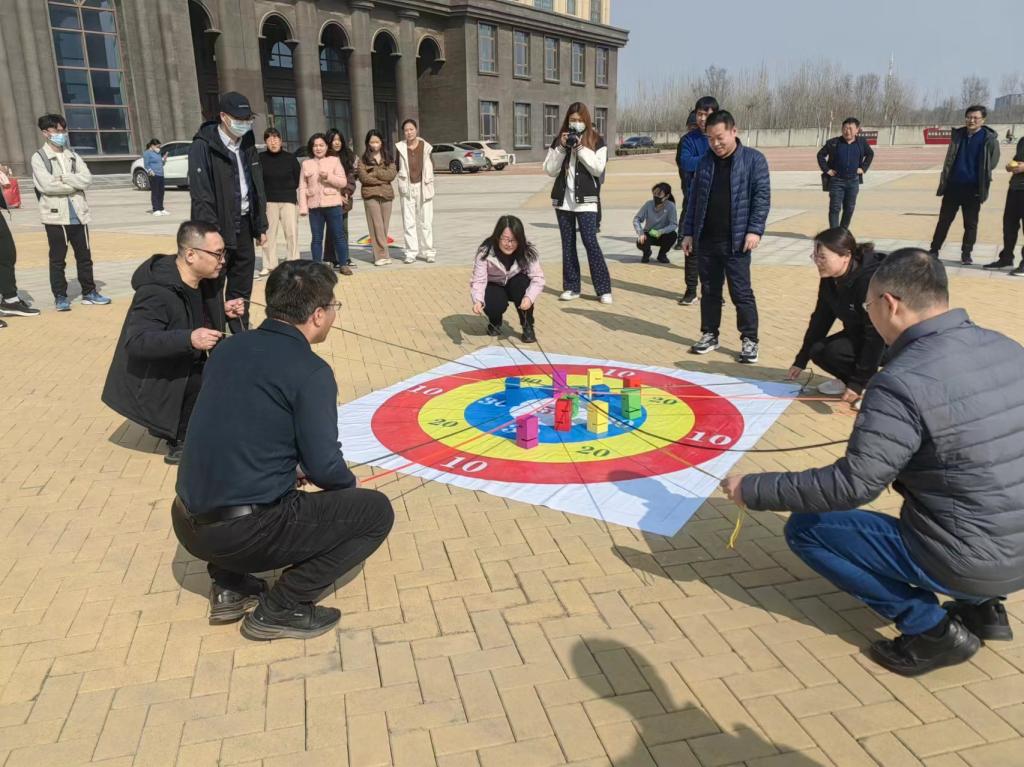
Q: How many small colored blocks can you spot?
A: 10